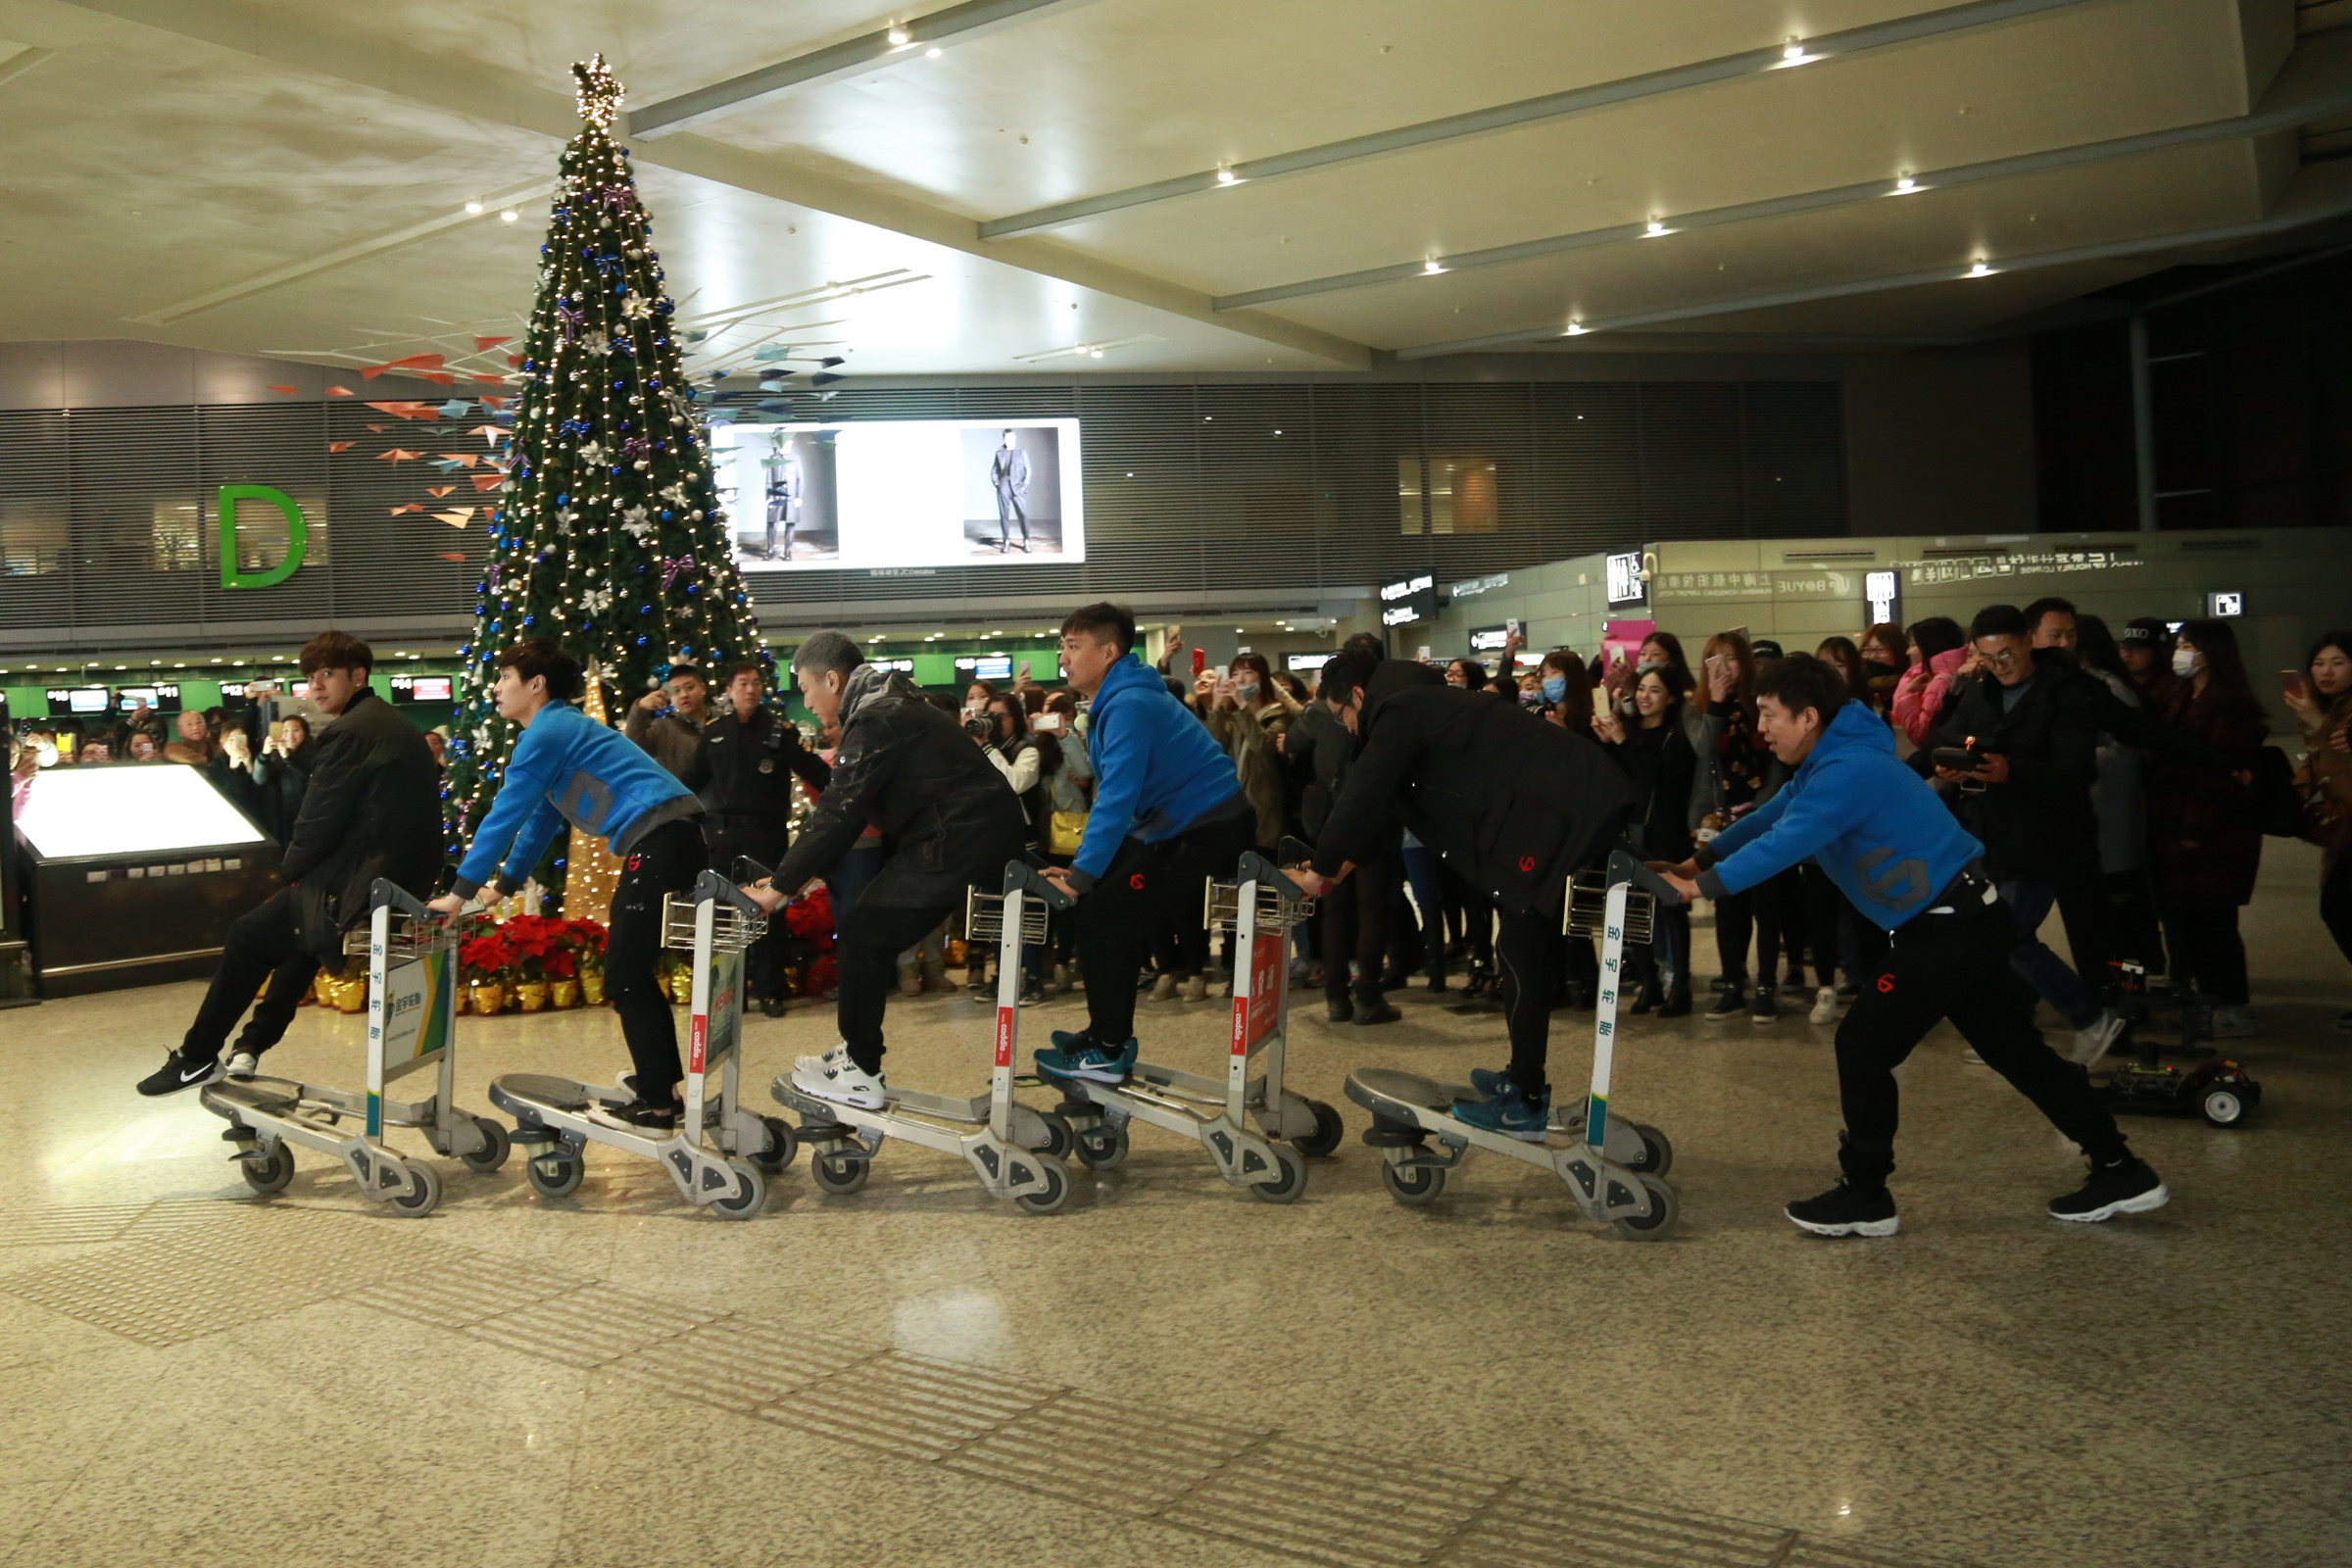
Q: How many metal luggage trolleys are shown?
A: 5